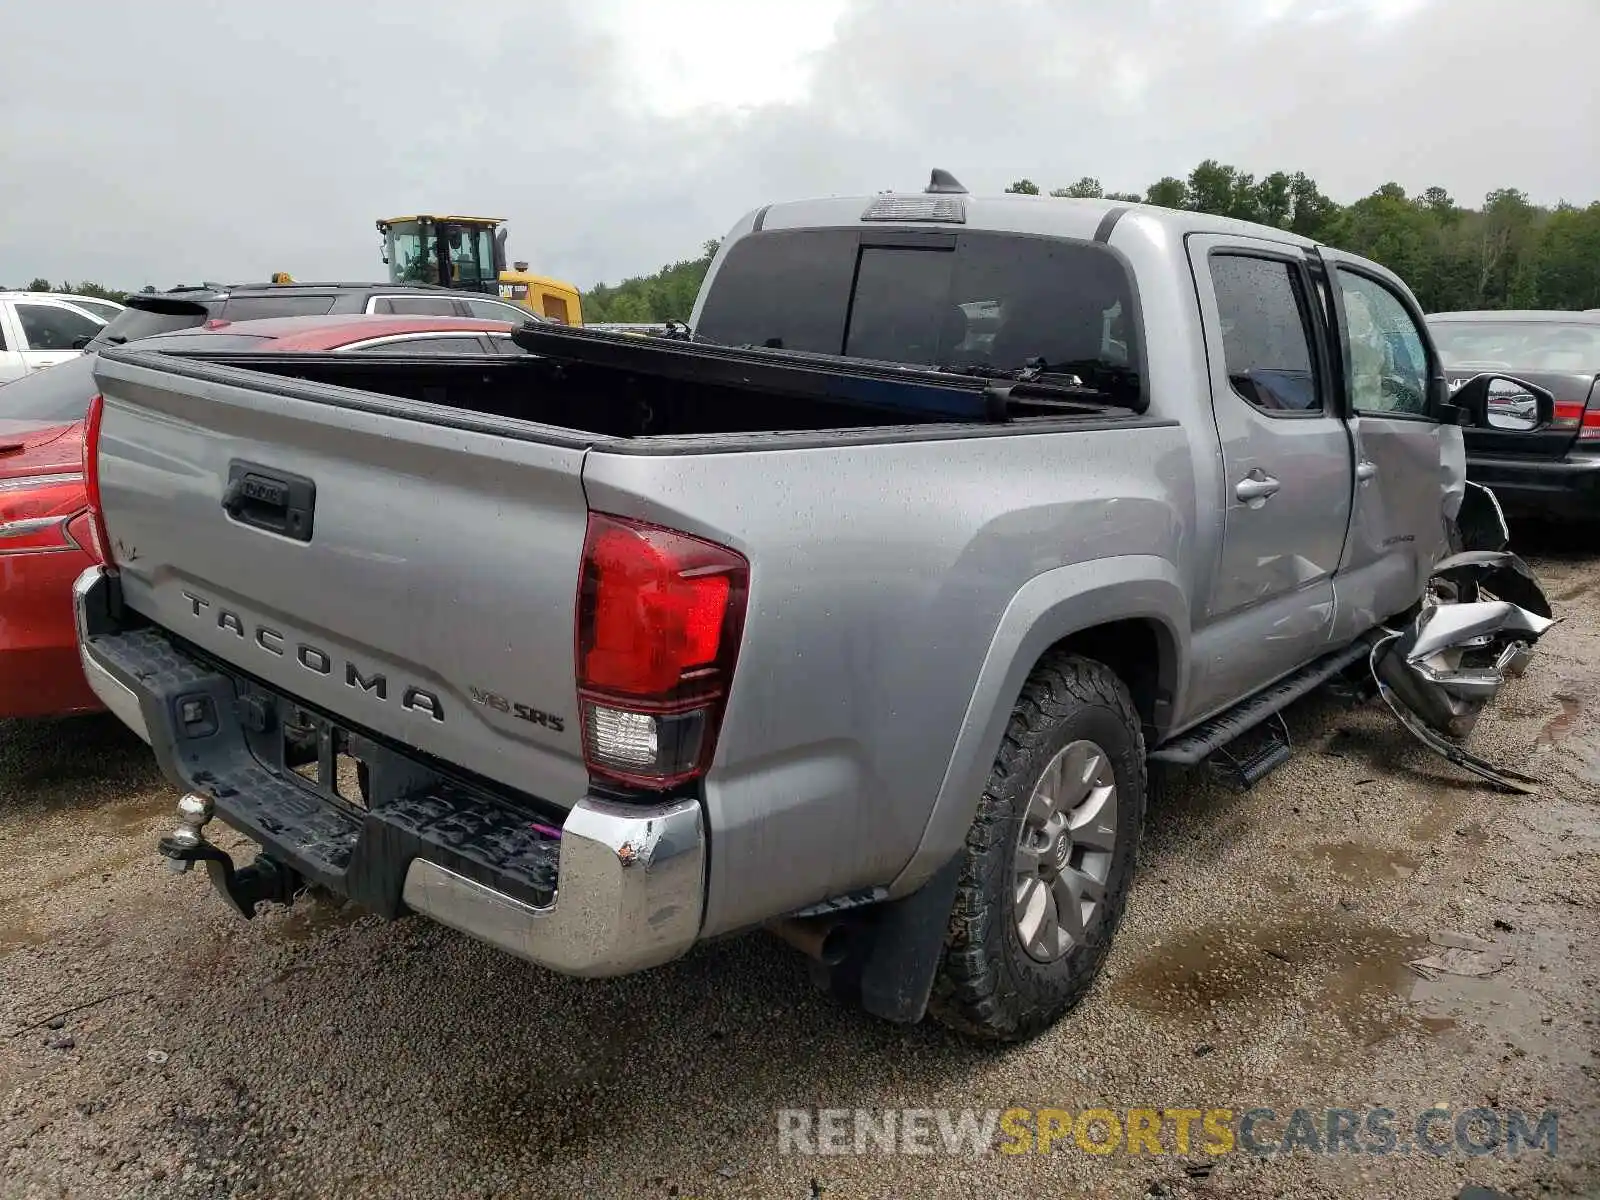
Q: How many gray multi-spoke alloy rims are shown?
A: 1